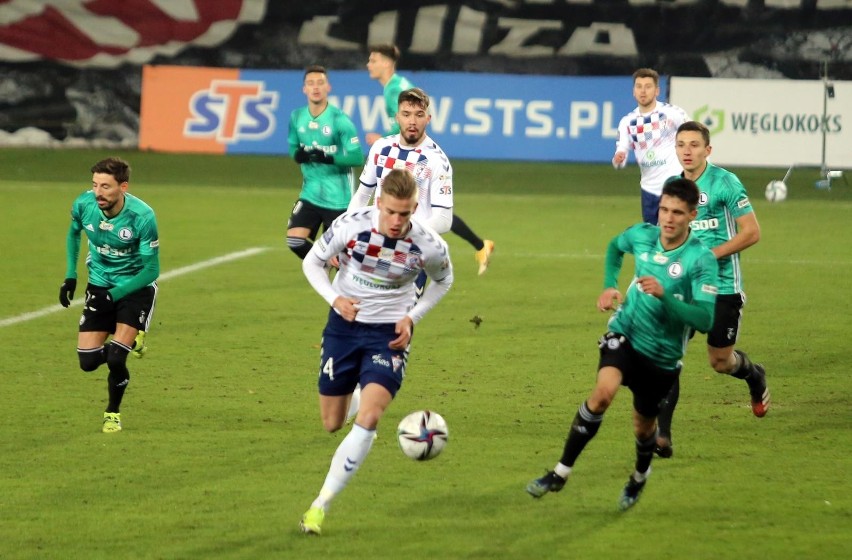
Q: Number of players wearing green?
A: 5